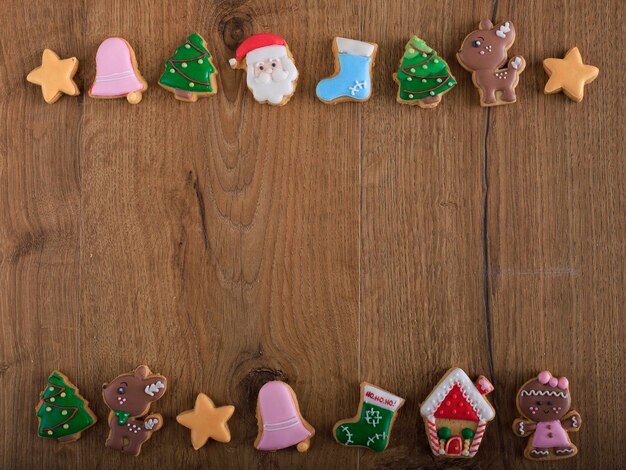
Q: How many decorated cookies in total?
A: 15